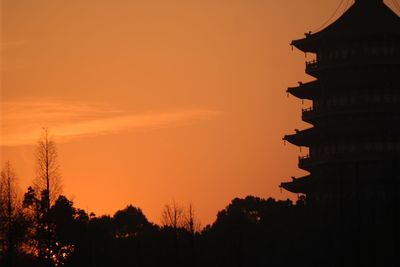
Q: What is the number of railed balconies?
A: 3